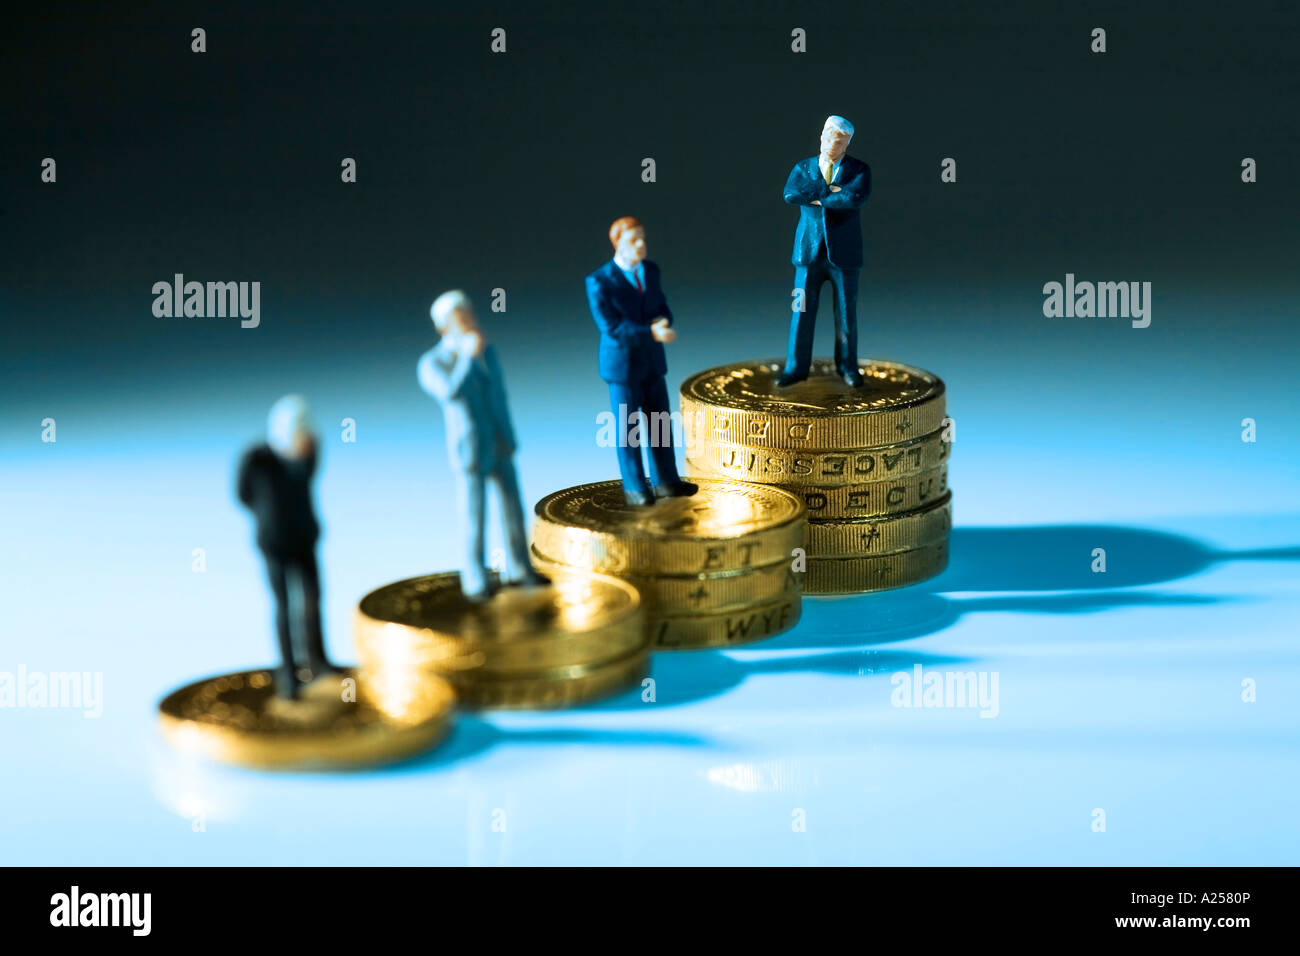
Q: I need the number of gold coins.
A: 11